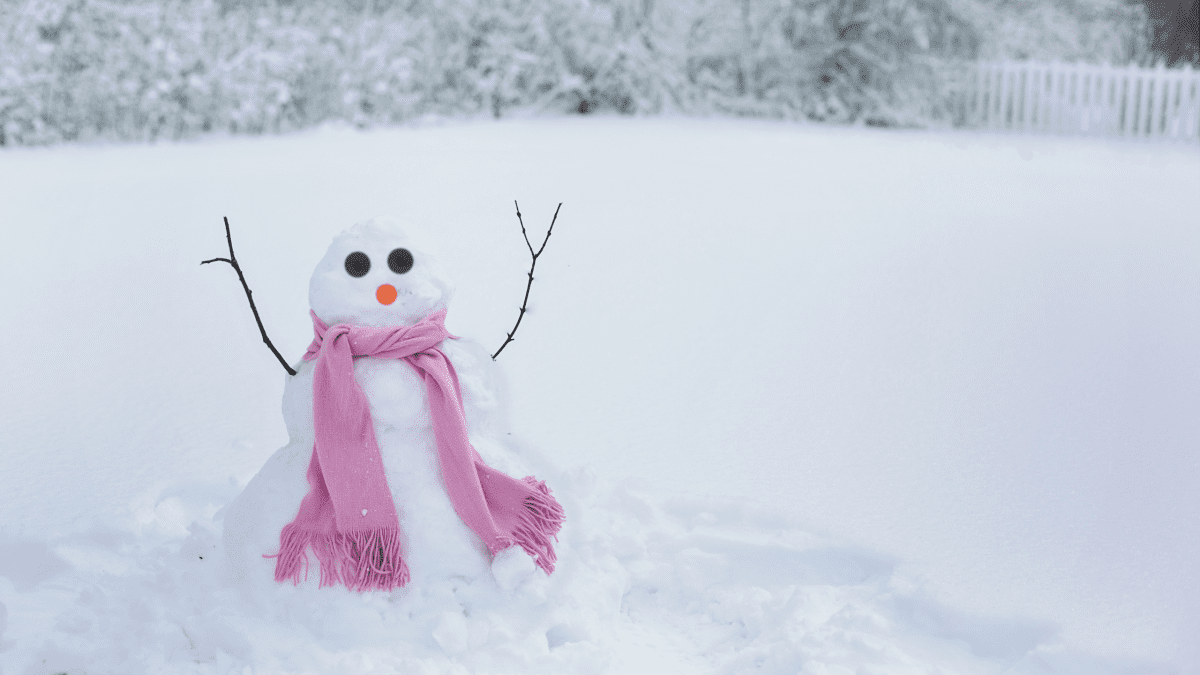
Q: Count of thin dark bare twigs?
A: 2